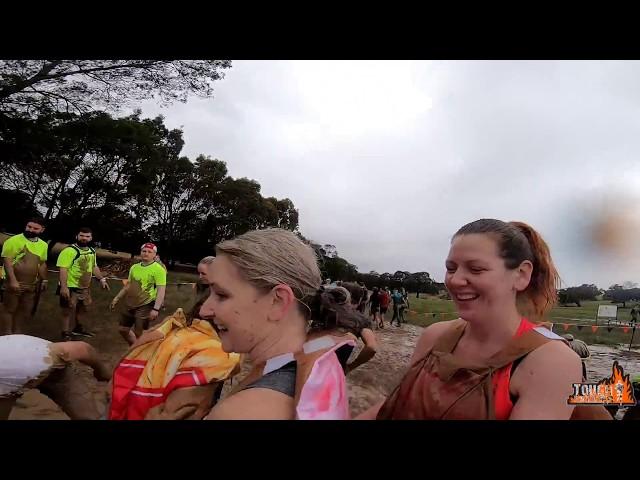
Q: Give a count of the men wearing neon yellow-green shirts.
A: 3